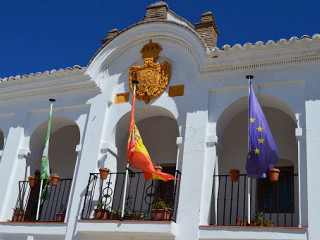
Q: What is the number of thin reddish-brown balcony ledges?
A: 3